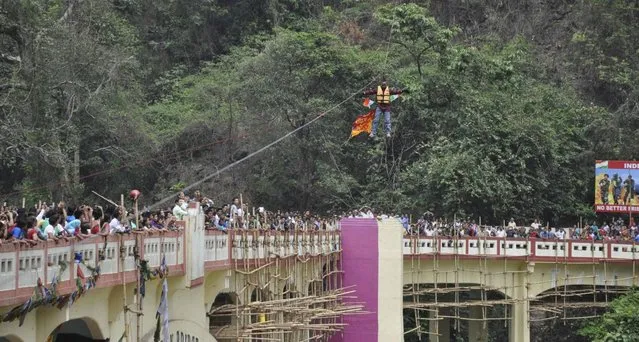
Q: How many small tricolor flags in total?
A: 2